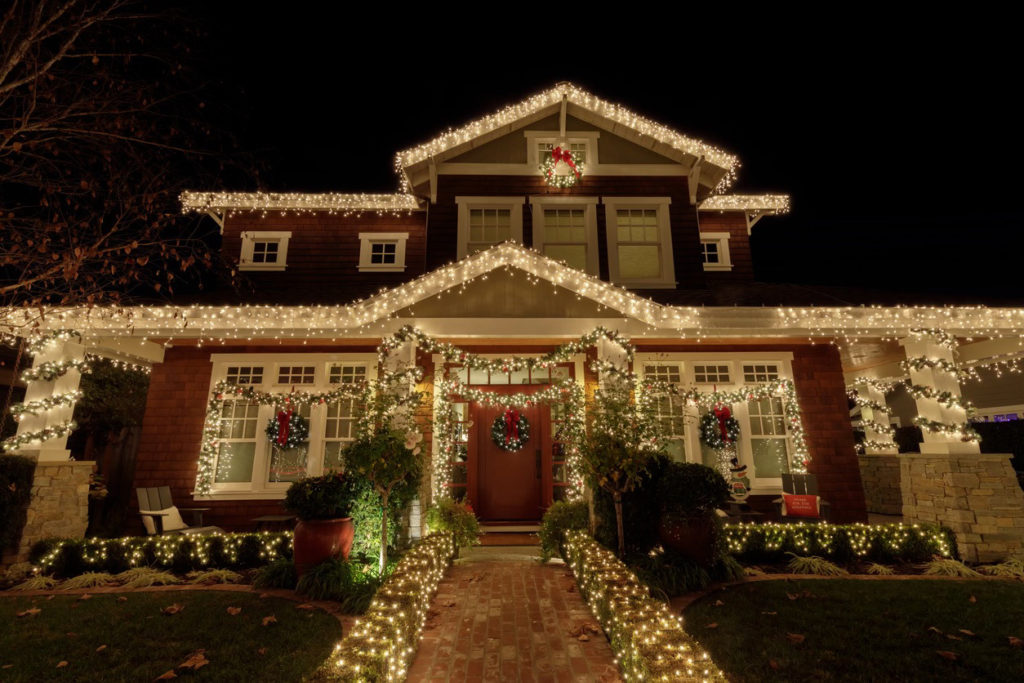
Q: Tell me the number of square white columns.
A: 5